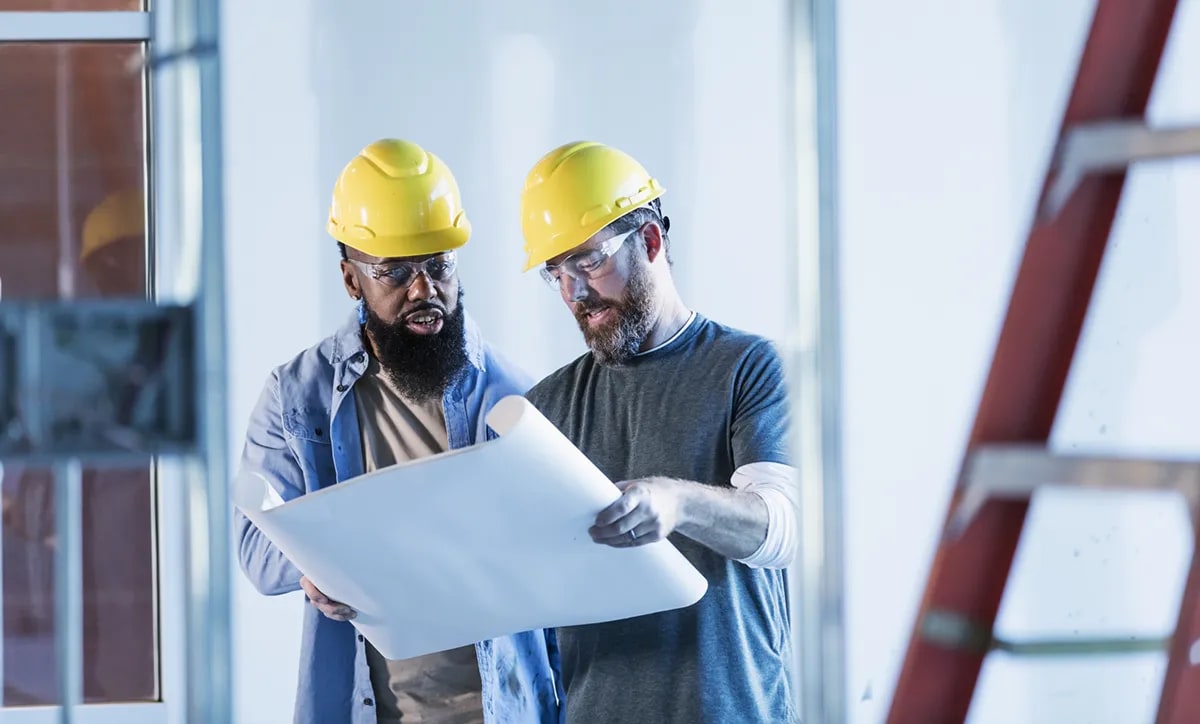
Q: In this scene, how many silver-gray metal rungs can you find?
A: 2